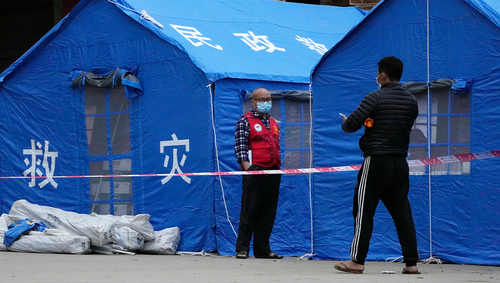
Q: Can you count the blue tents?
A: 2